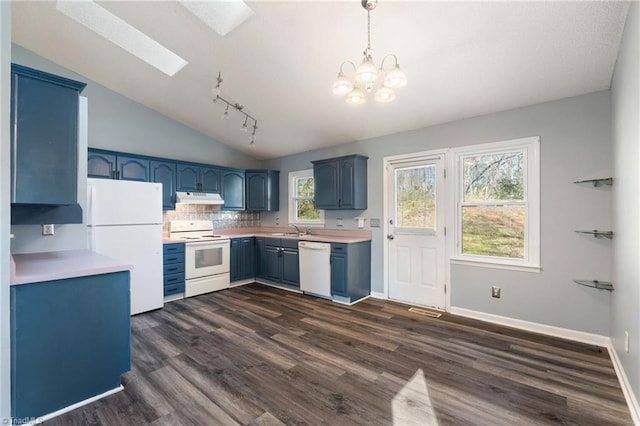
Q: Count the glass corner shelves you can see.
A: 3